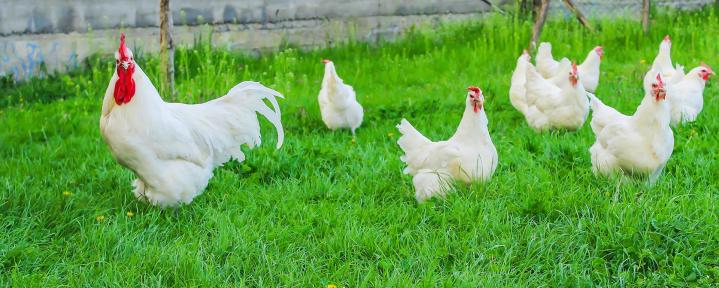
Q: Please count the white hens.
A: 8